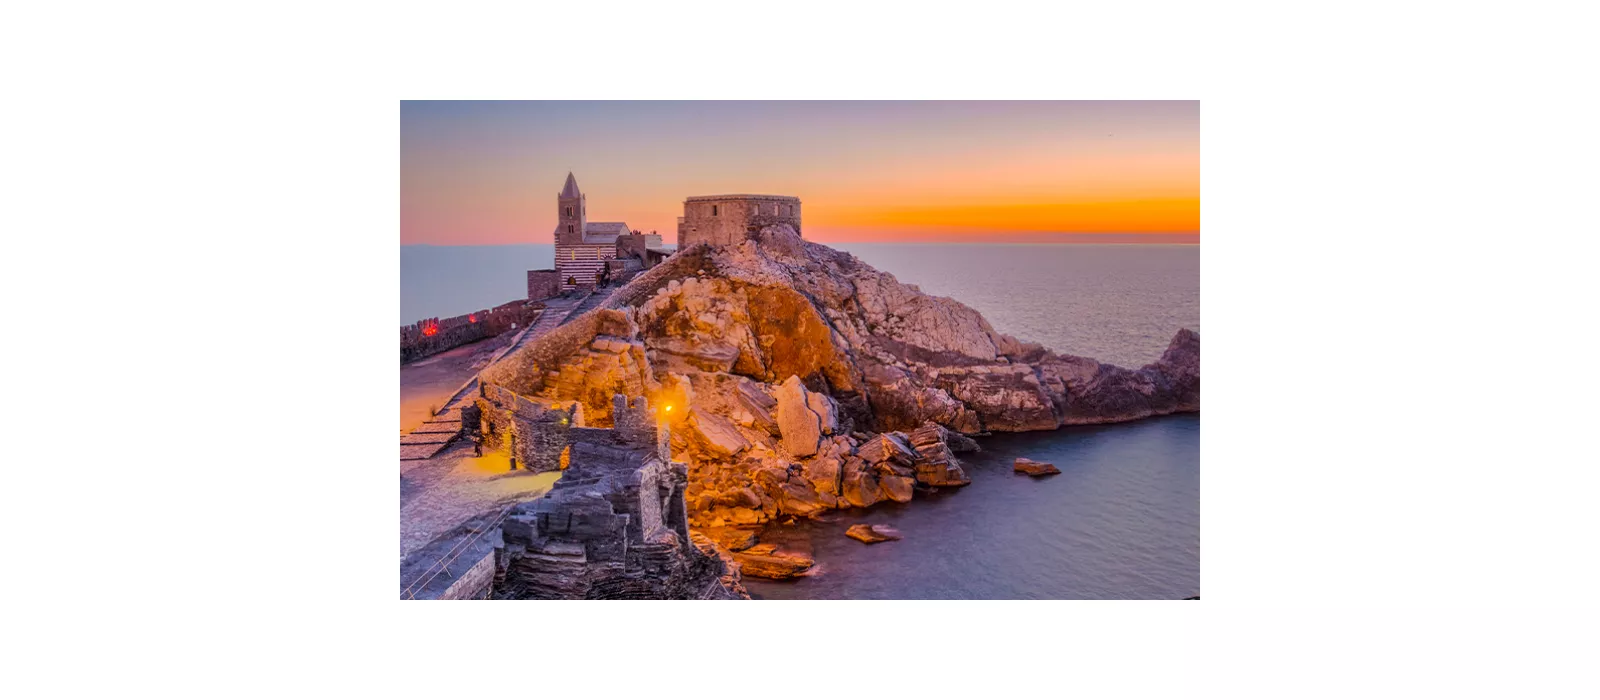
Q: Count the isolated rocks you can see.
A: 2